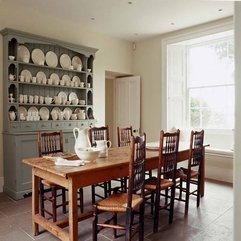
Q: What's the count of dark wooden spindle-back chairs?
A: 6